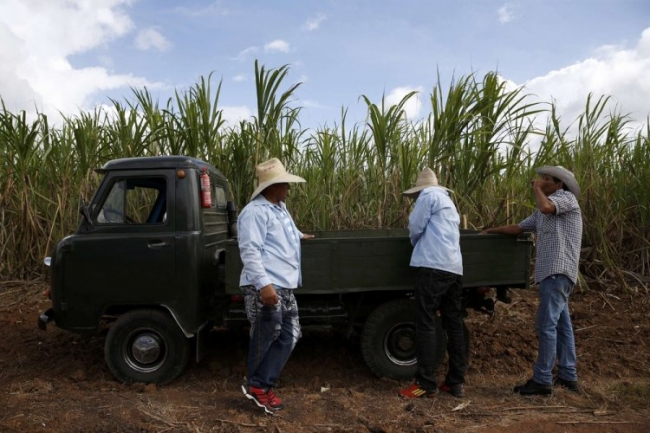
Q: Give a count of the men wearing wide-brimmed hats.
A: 3